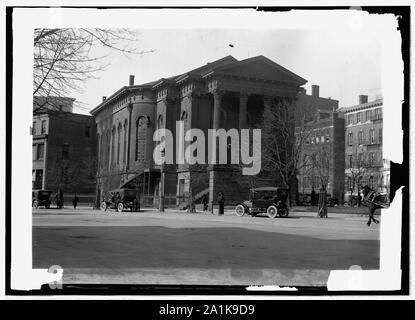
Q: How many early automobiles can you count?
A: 3